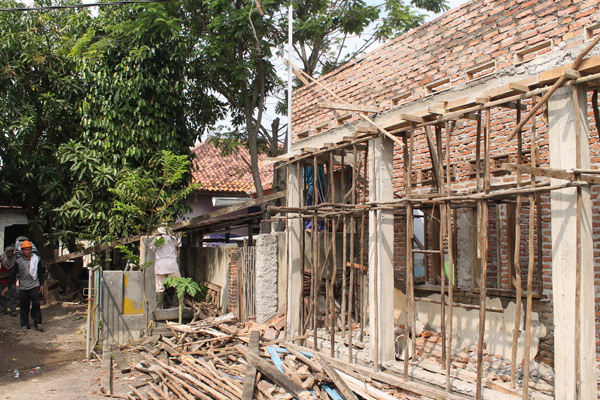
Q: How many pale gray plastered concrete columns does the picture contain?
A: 3